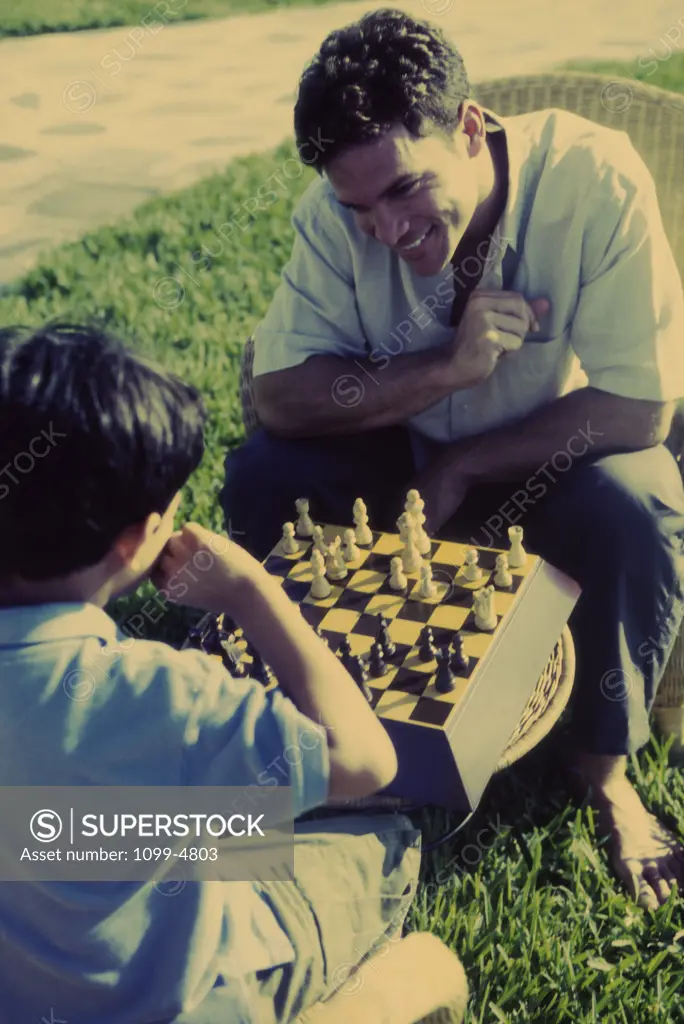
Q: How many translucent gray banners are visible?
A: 1